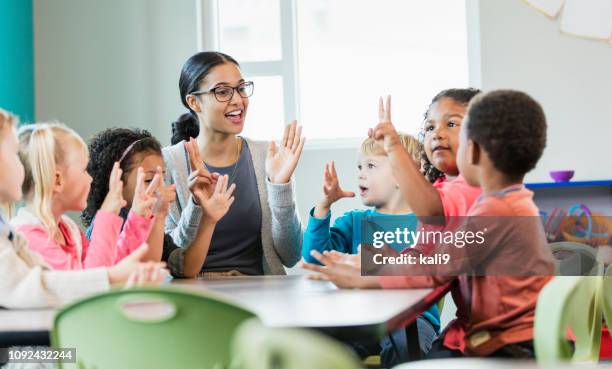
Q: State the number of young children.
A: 6